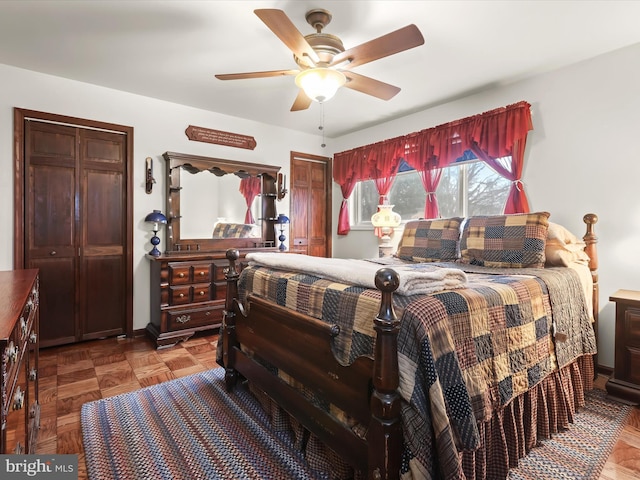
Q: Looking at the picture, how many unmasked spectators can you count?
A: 0